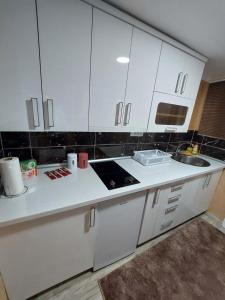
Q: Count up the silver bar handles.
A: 15